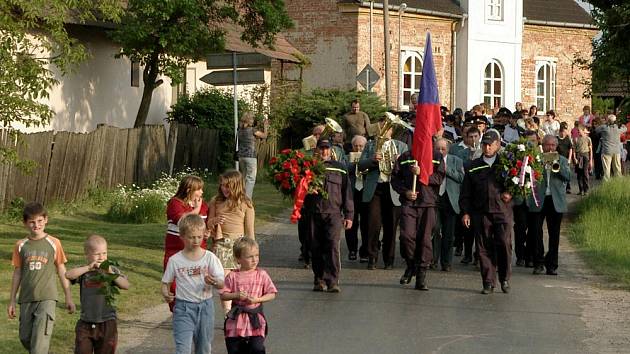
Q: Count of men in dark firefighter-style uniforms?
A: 3